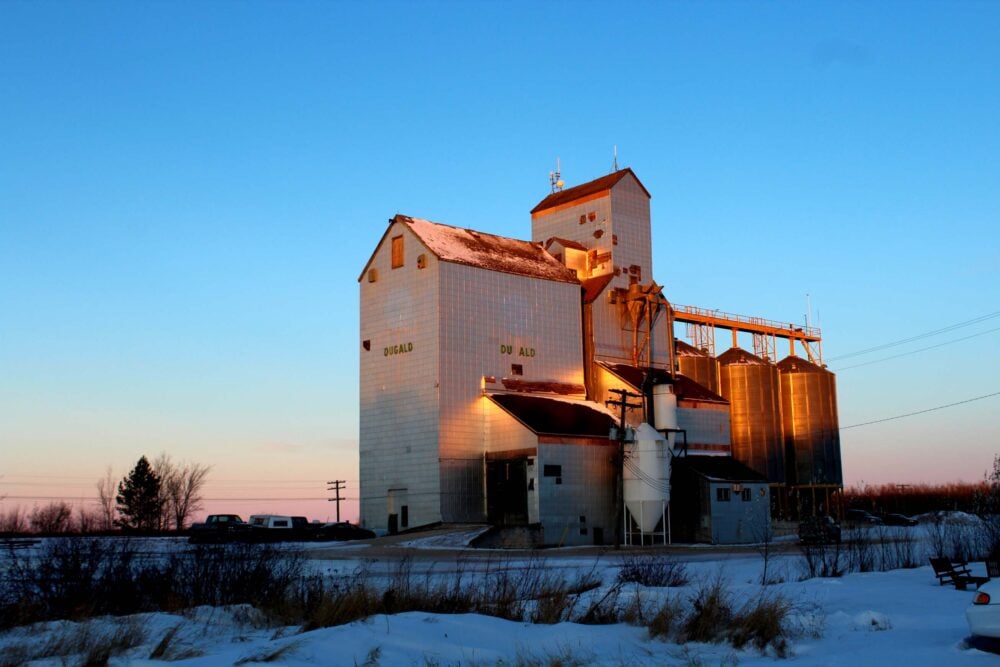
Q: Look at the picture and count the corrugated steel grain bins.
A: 3